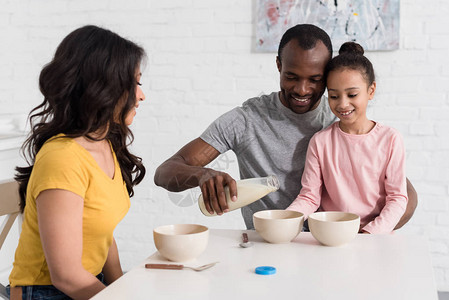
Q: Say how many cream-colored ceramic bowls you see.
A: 3